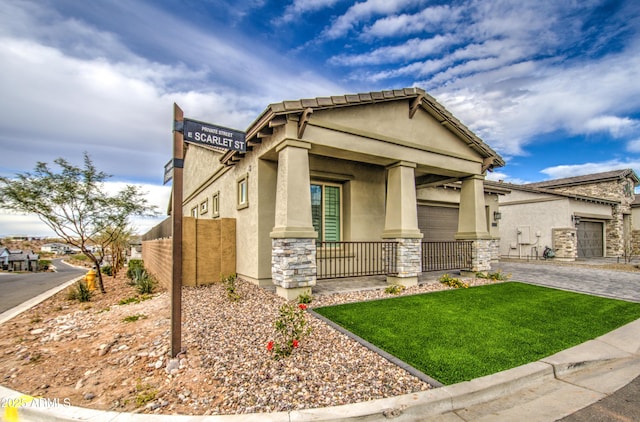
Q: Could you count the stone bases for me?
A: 3